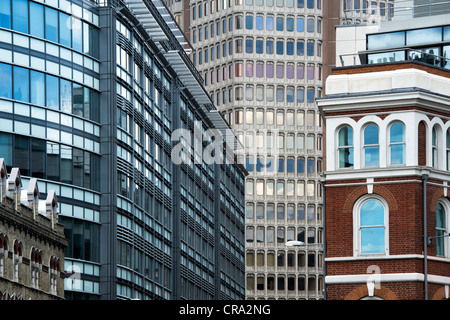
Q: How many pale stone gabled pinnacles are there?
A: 4